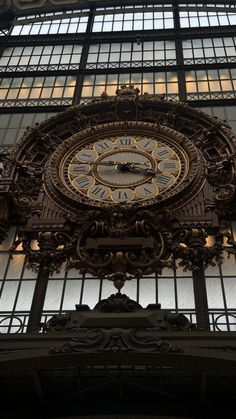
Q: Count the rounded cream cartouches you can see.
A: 12